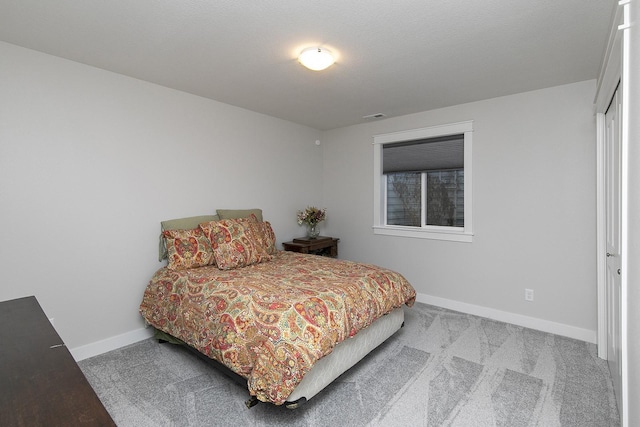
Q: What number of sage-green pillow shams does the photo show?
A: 2